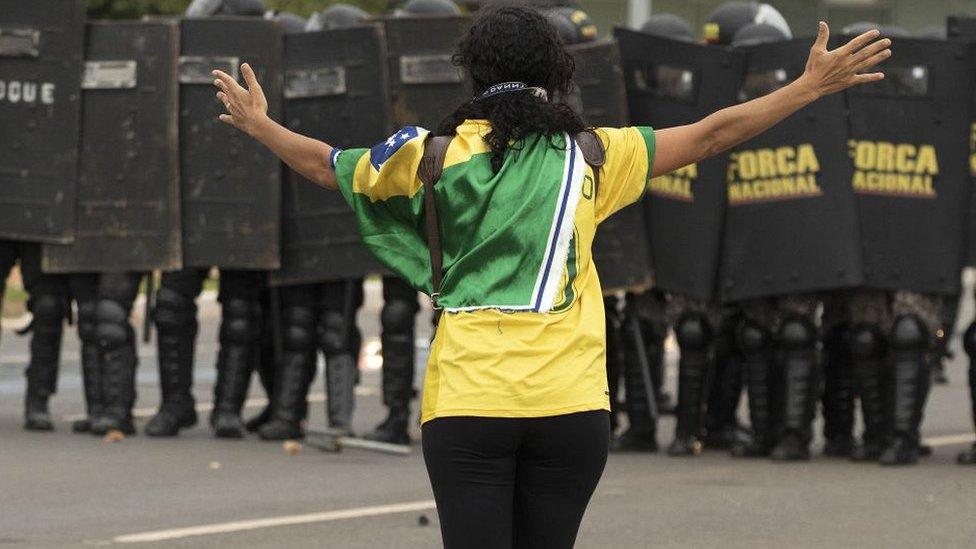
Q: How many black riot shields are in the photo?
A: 10